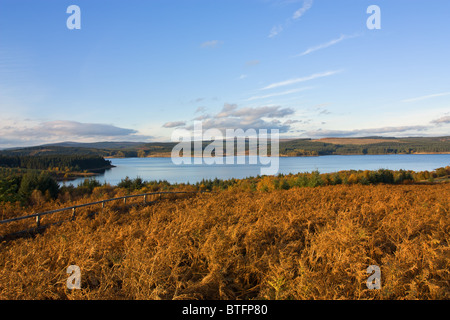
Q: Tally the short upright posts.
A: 6